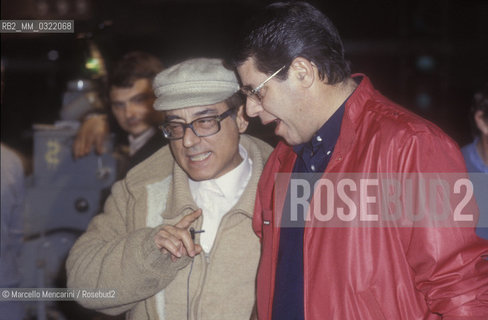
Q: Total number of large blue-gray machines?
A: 1